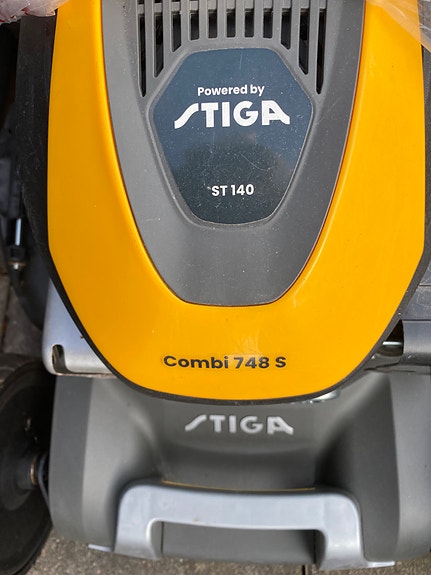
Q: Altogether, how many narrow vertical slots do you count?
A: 11